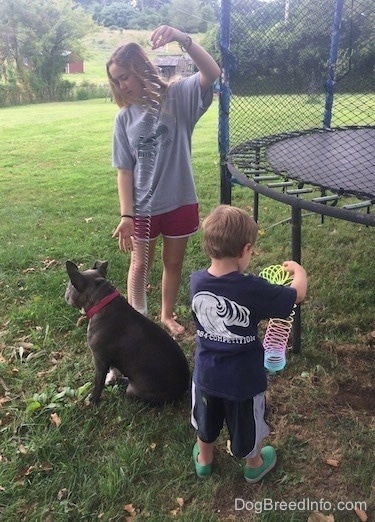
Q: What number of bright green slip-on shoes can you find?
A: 2